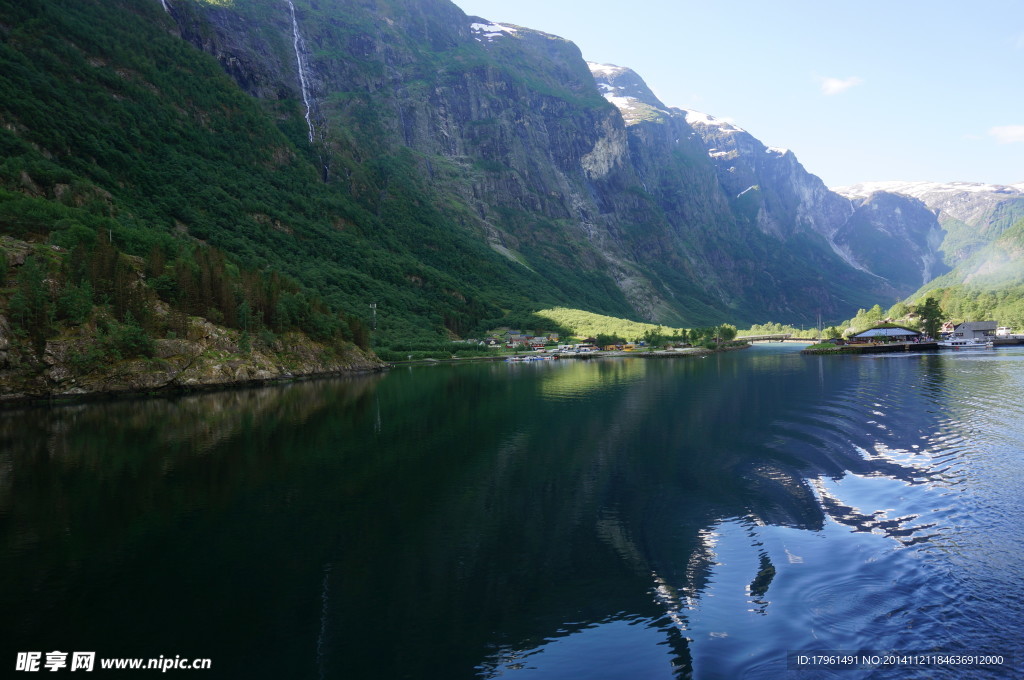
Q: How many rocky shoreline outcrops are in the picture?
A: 1